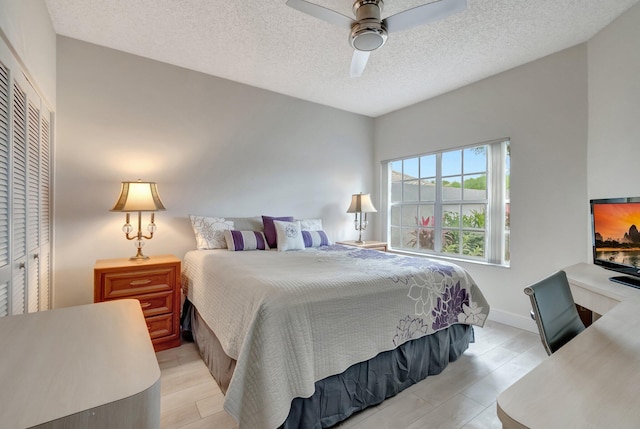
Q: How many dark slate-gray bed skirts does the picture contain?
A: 1